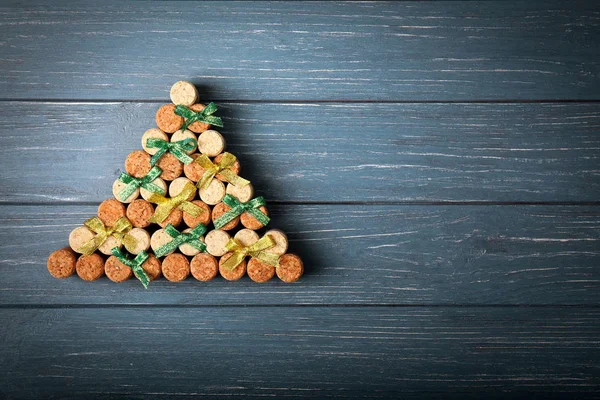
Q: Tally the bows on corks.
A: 10